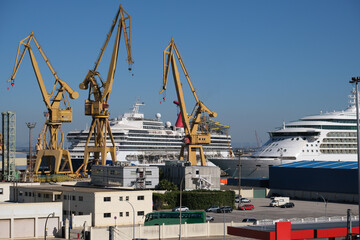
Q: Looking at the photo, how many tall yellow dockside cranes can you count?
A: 3